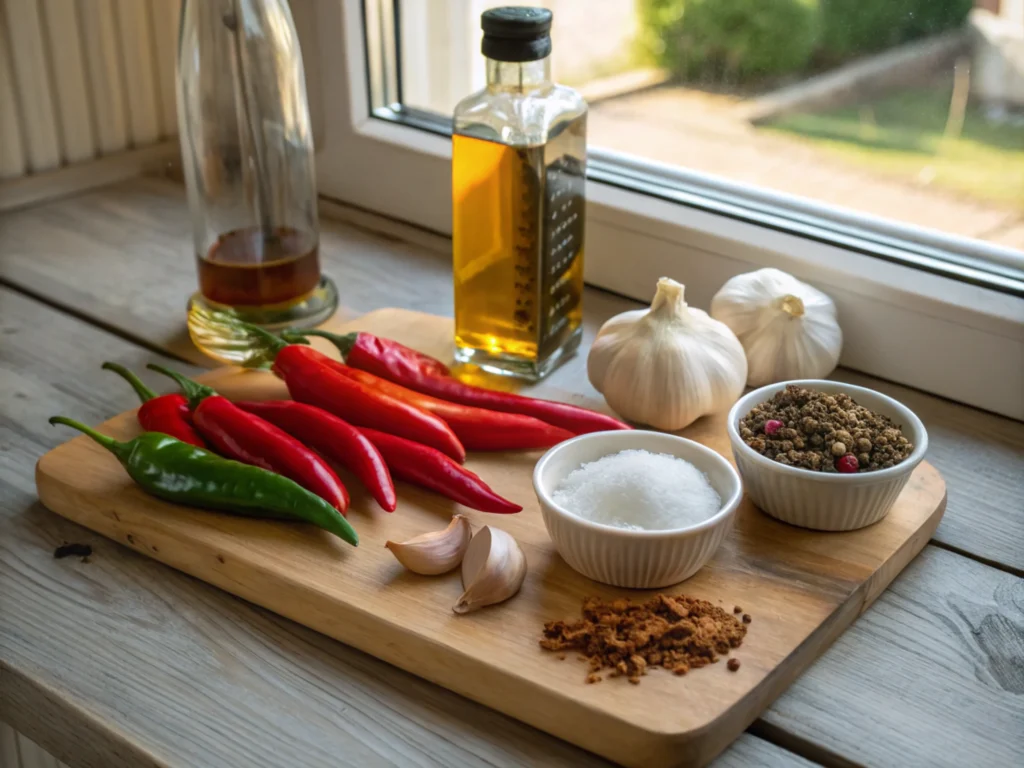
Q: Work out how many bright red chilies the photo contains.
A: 7